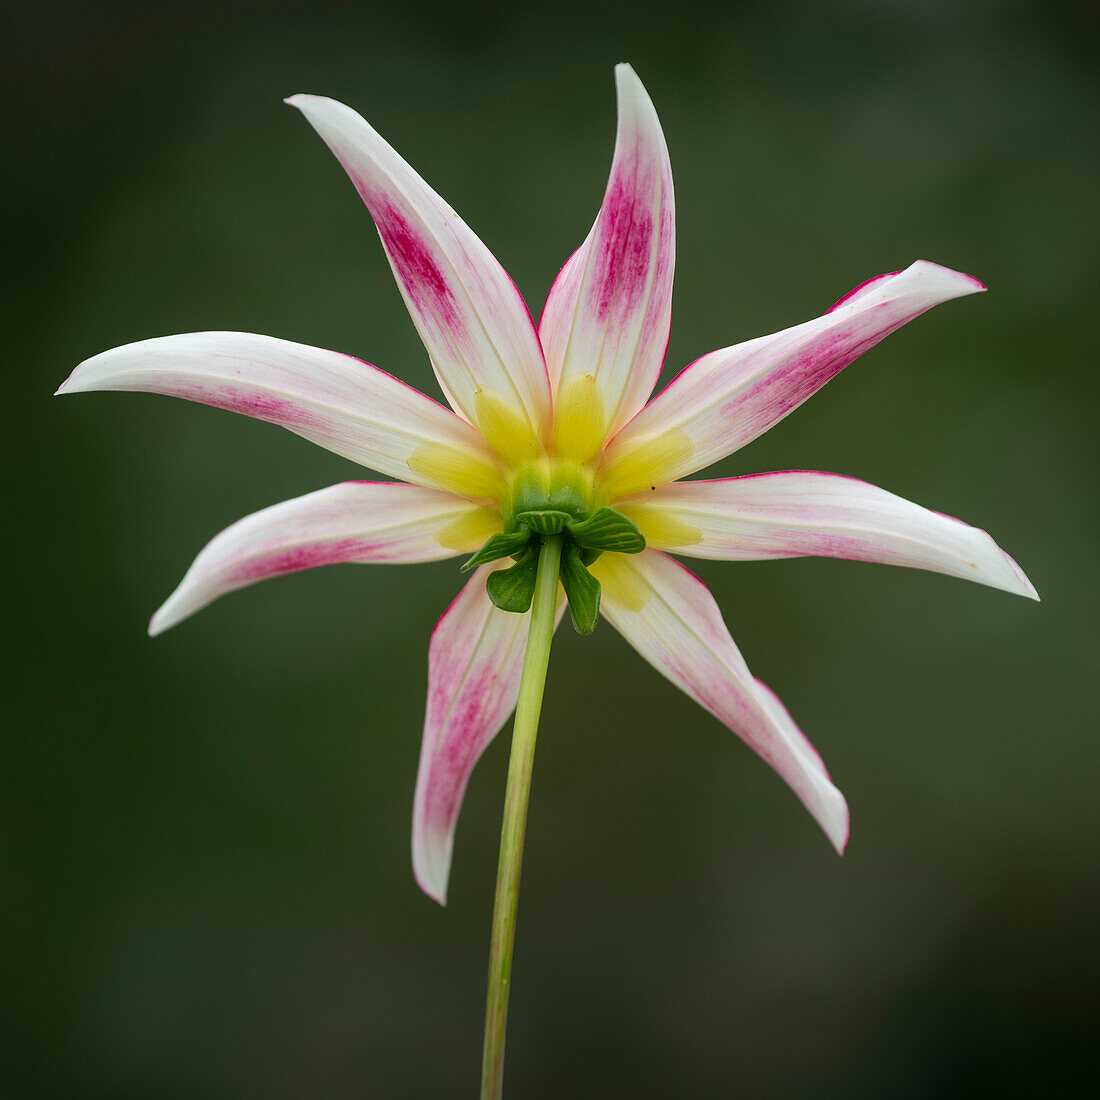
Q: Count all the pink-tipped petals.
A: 8